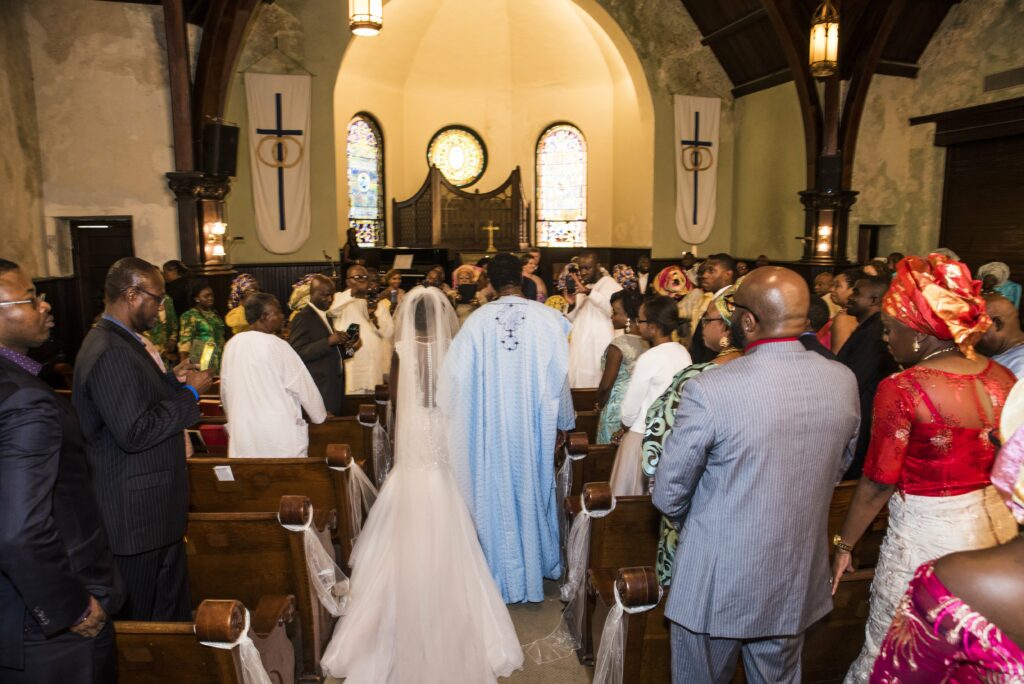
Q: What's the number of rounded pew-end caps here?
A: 8